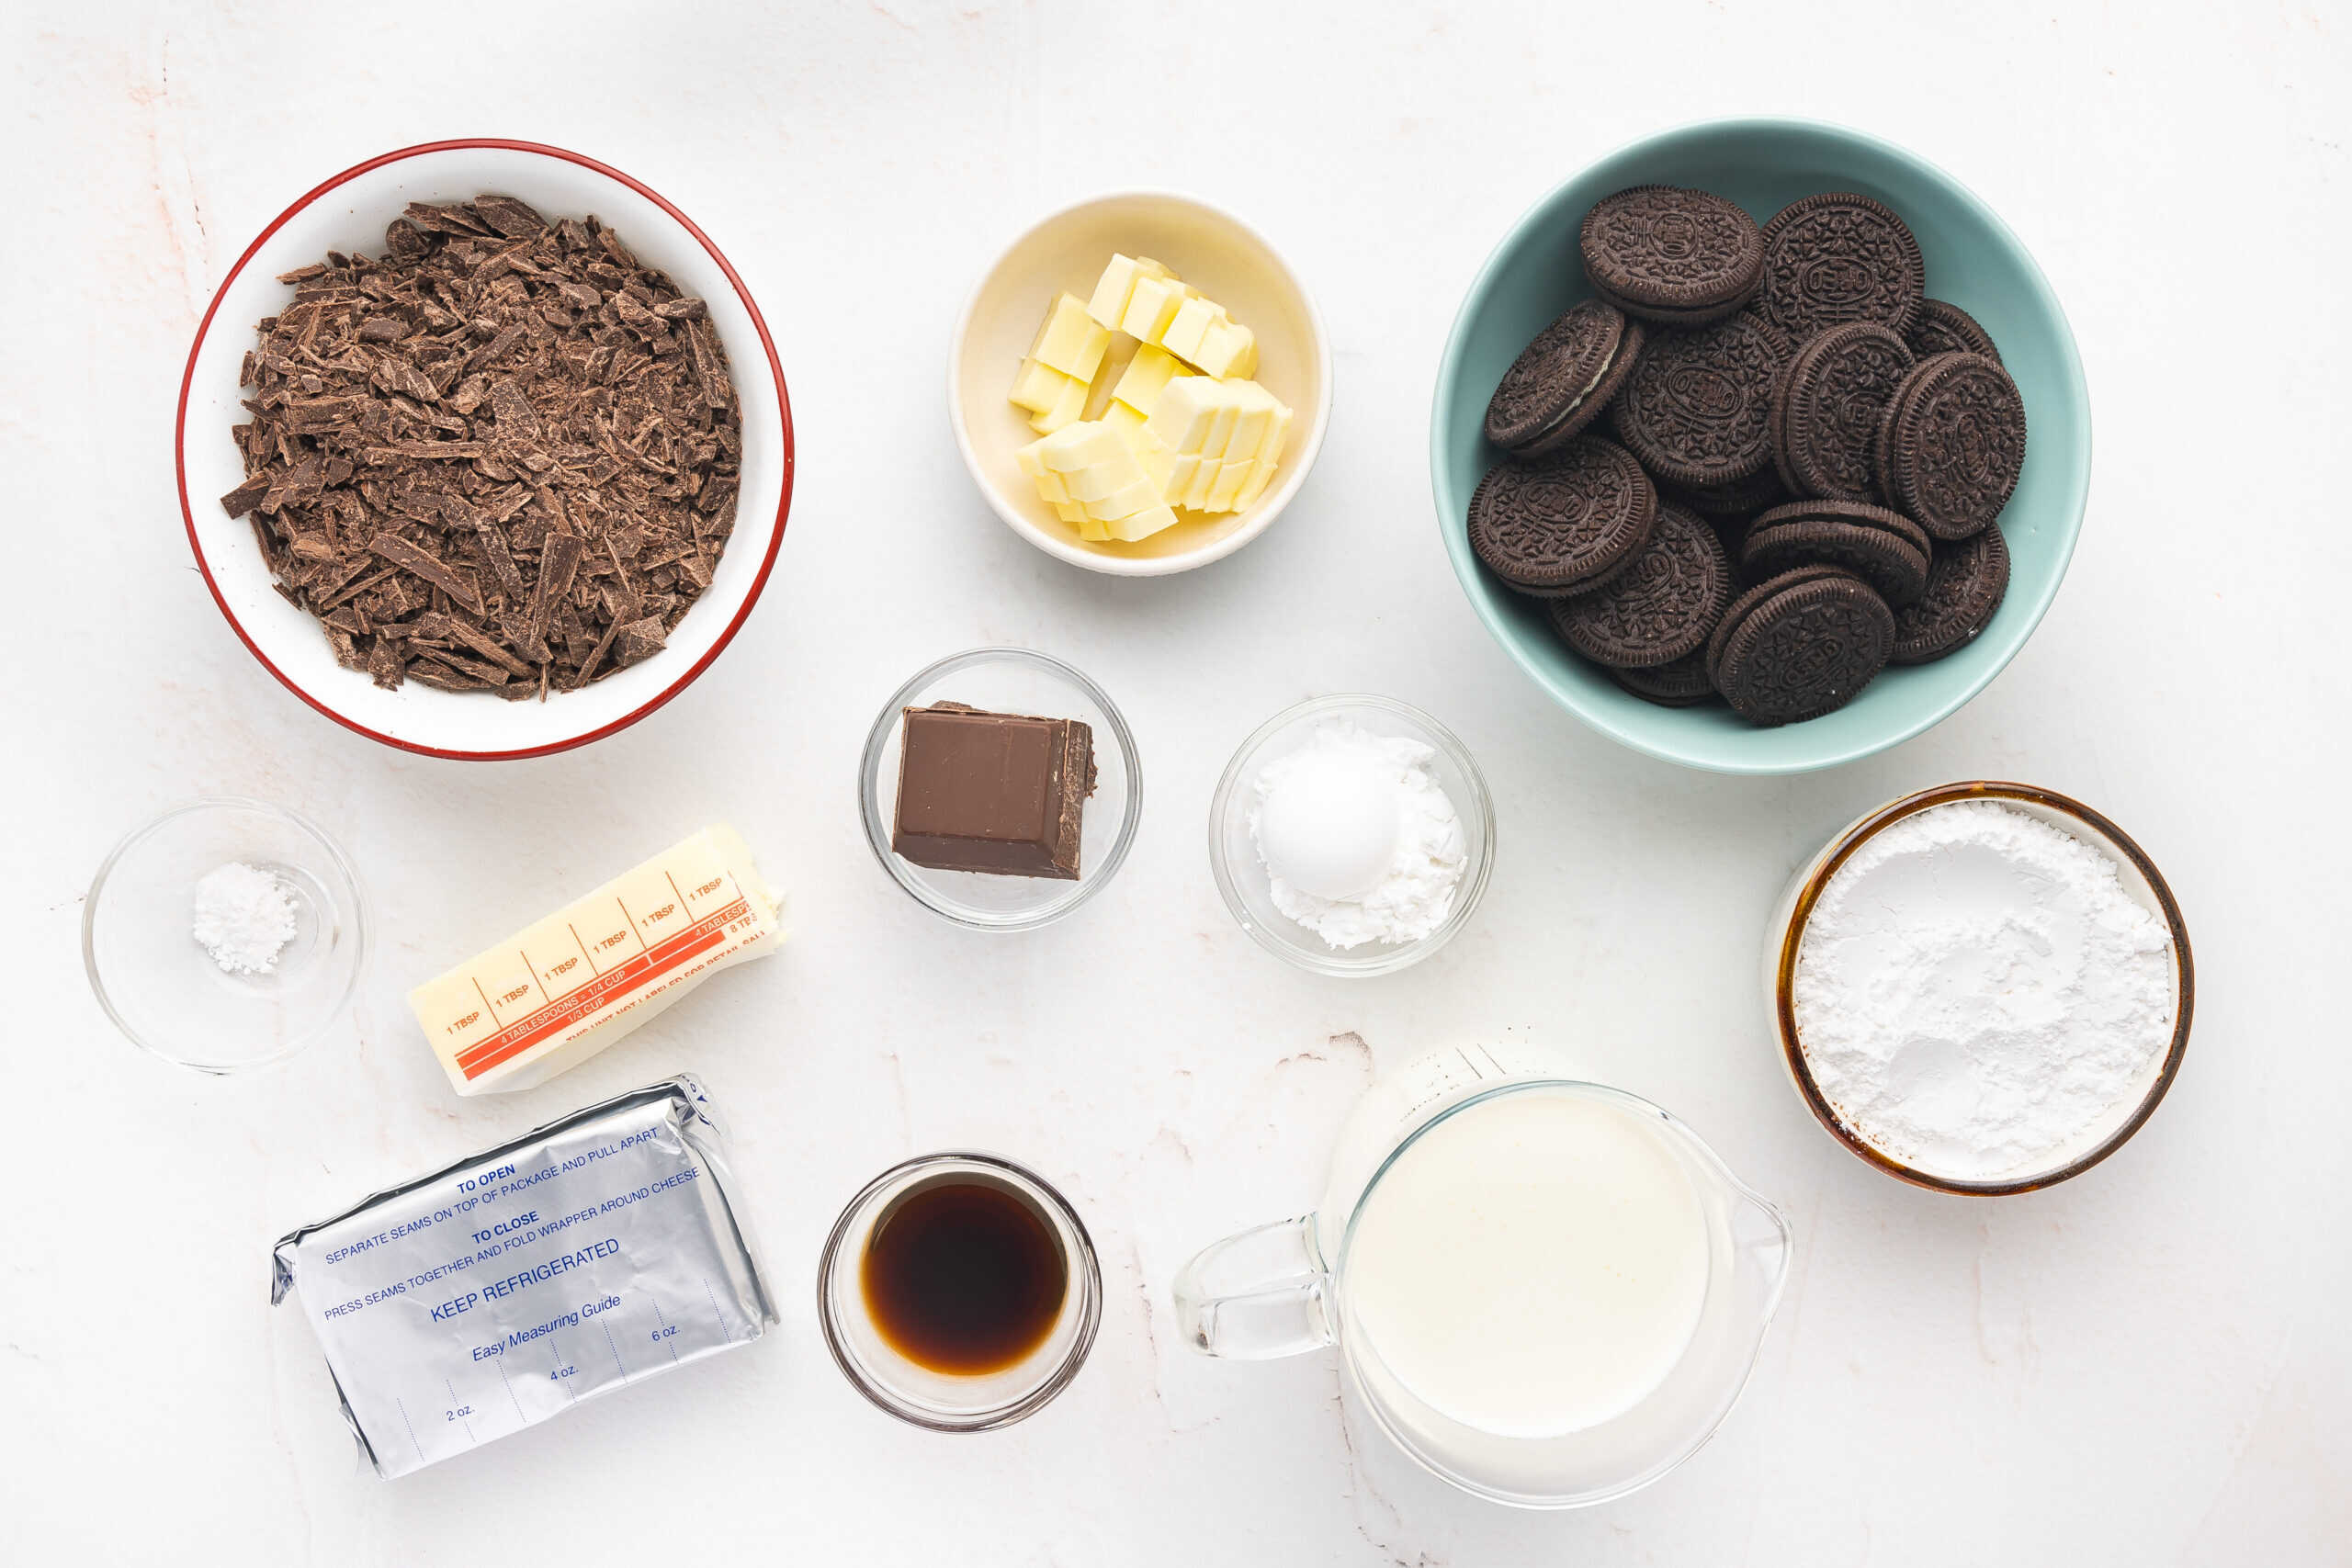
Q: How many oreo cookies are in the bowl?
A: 14